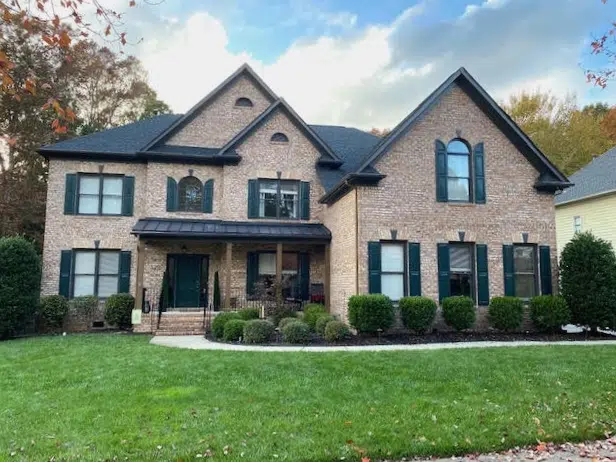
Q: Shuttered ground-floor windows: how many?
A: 5